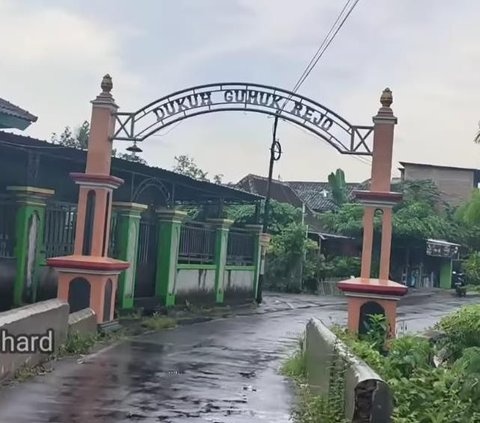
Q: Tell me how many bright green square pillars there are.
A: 5